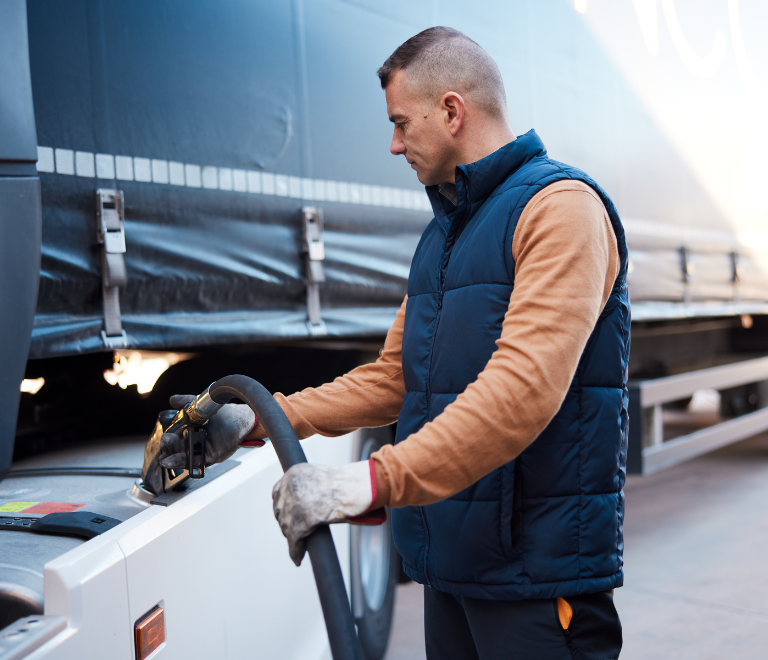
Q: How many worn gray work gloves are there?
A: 2